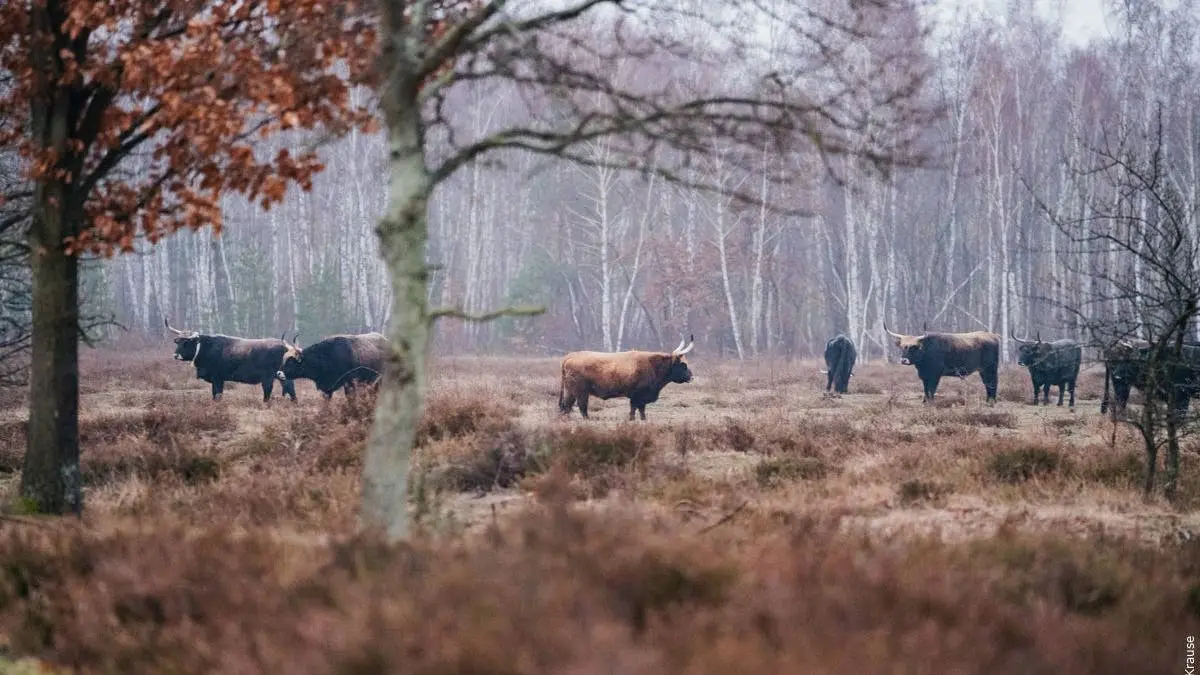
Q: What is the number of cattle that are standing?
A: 7